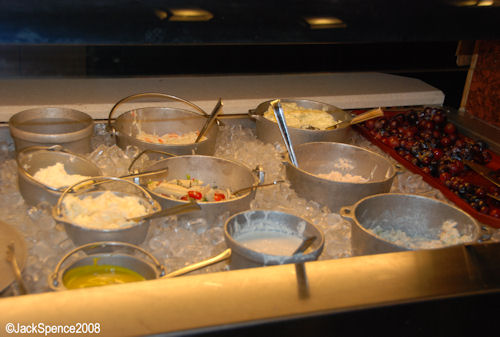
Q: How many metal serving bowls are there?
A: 10